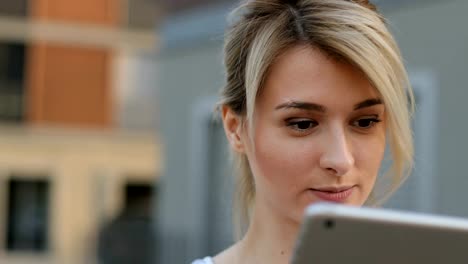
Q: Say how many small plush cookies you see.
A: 0